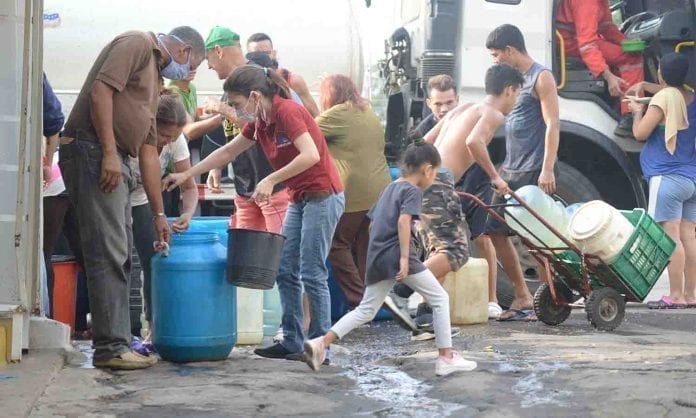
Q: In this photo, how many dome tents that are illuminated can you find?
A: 0